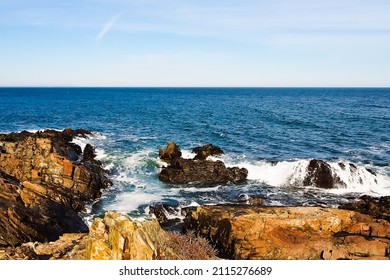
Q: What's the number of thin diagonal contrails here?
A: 1